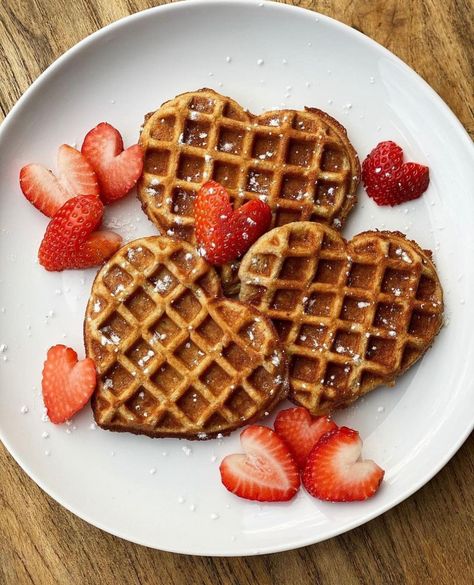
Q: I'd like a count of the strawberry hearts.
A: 9